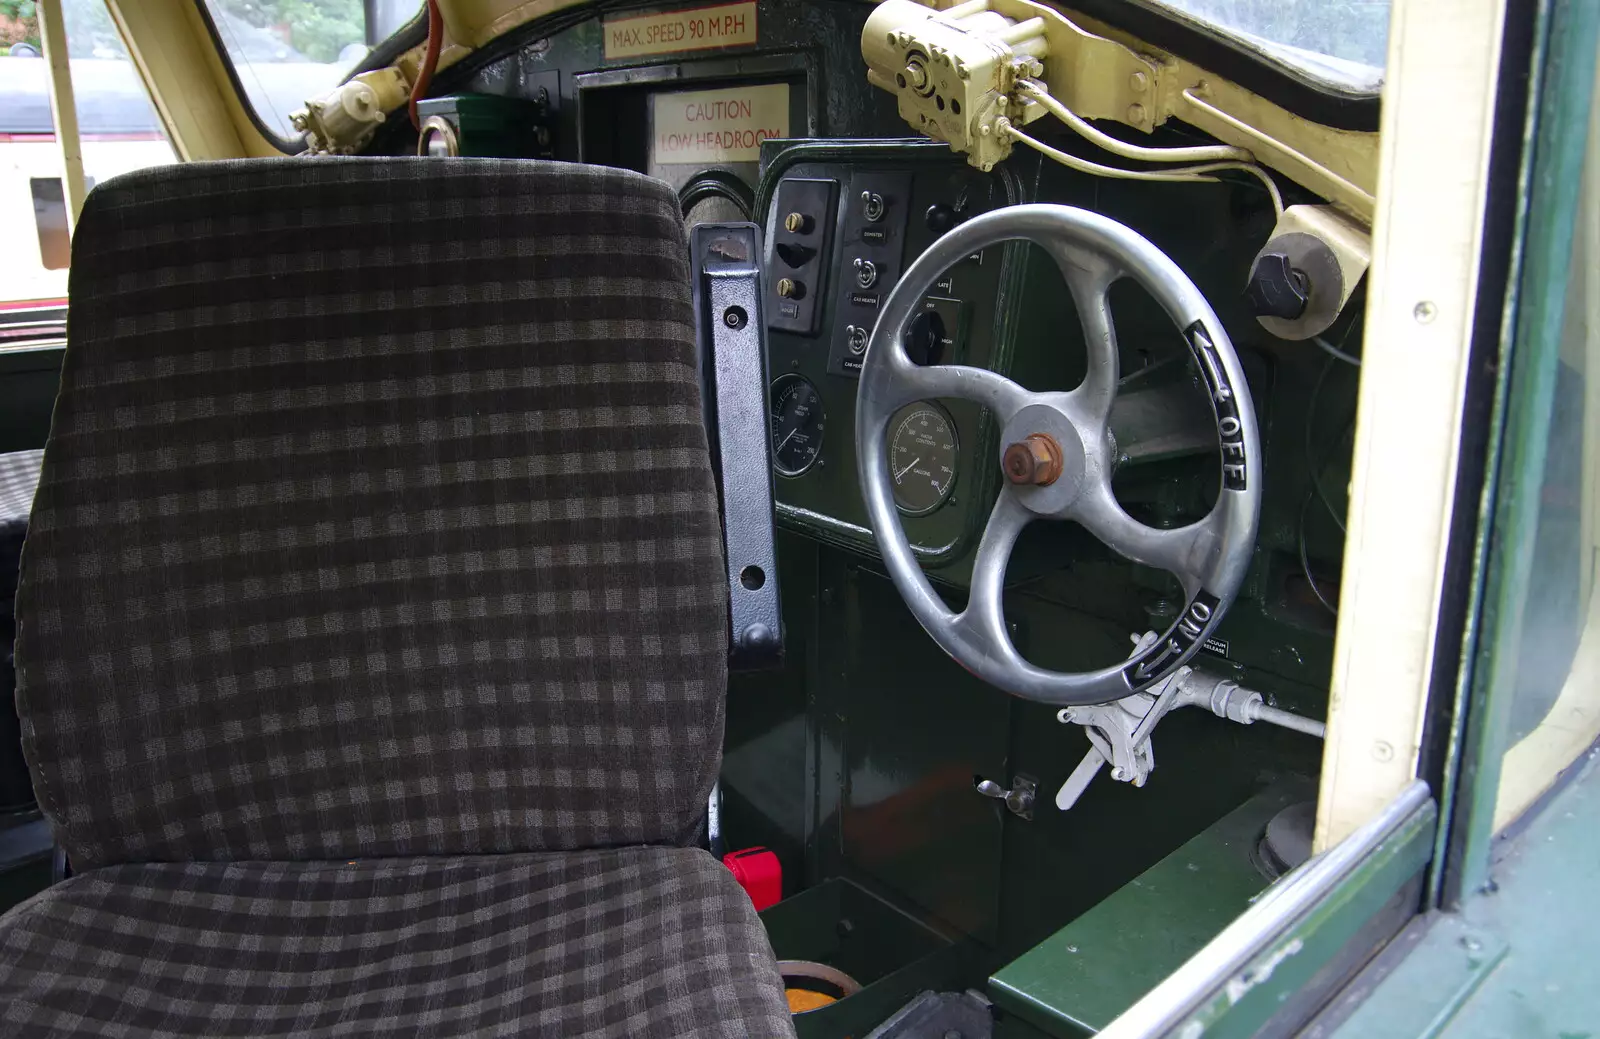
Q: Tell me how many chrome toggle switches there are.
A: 3